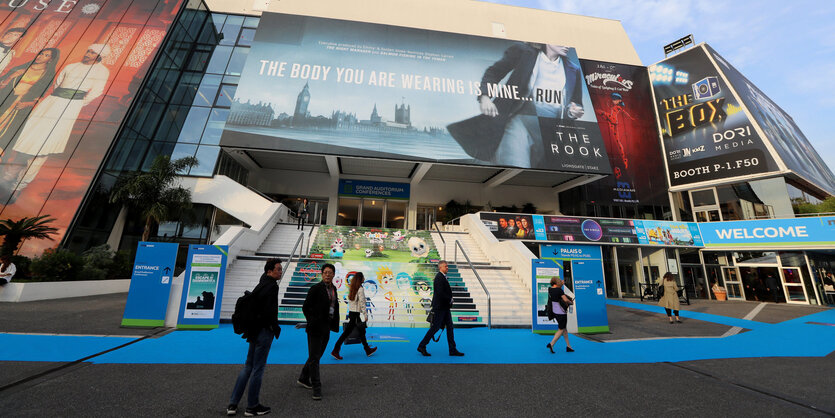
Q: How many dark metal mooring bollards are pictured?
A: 0